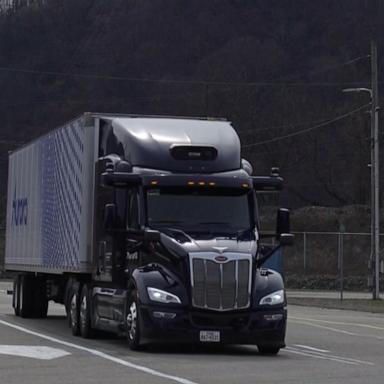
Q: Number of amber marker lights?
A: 5